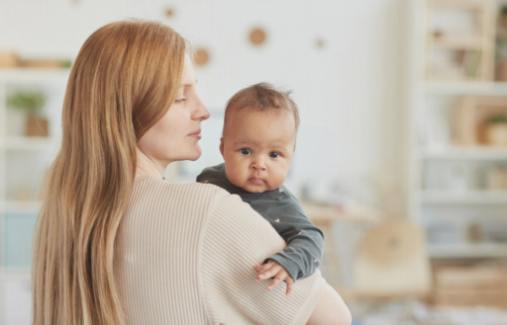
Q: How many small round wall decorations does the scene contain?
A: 4